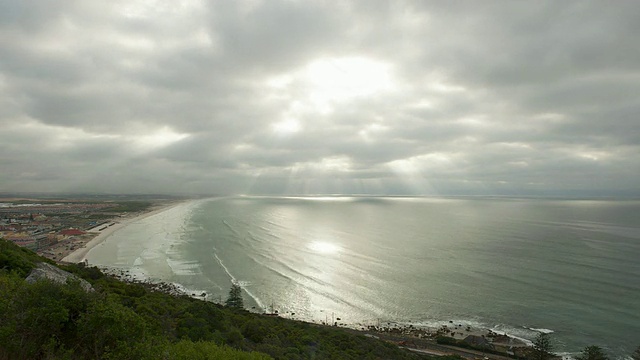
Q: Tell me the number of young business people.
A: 0